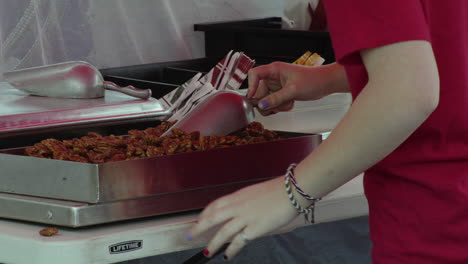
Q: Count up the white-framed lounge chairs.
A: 0